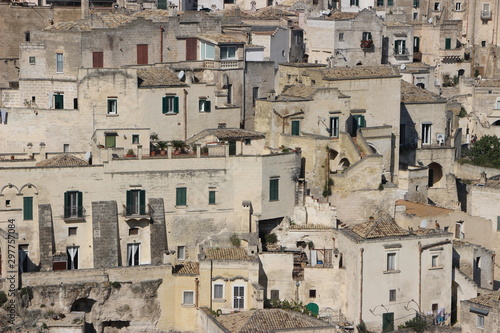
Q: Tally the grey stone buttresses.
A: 3